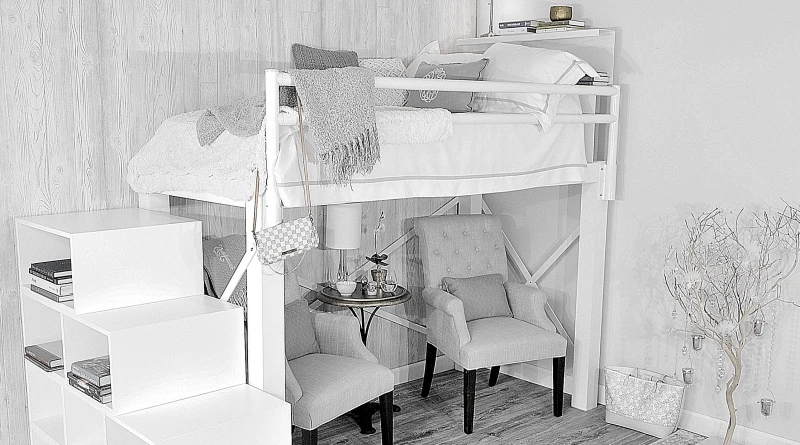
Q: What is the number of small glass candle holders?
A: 4